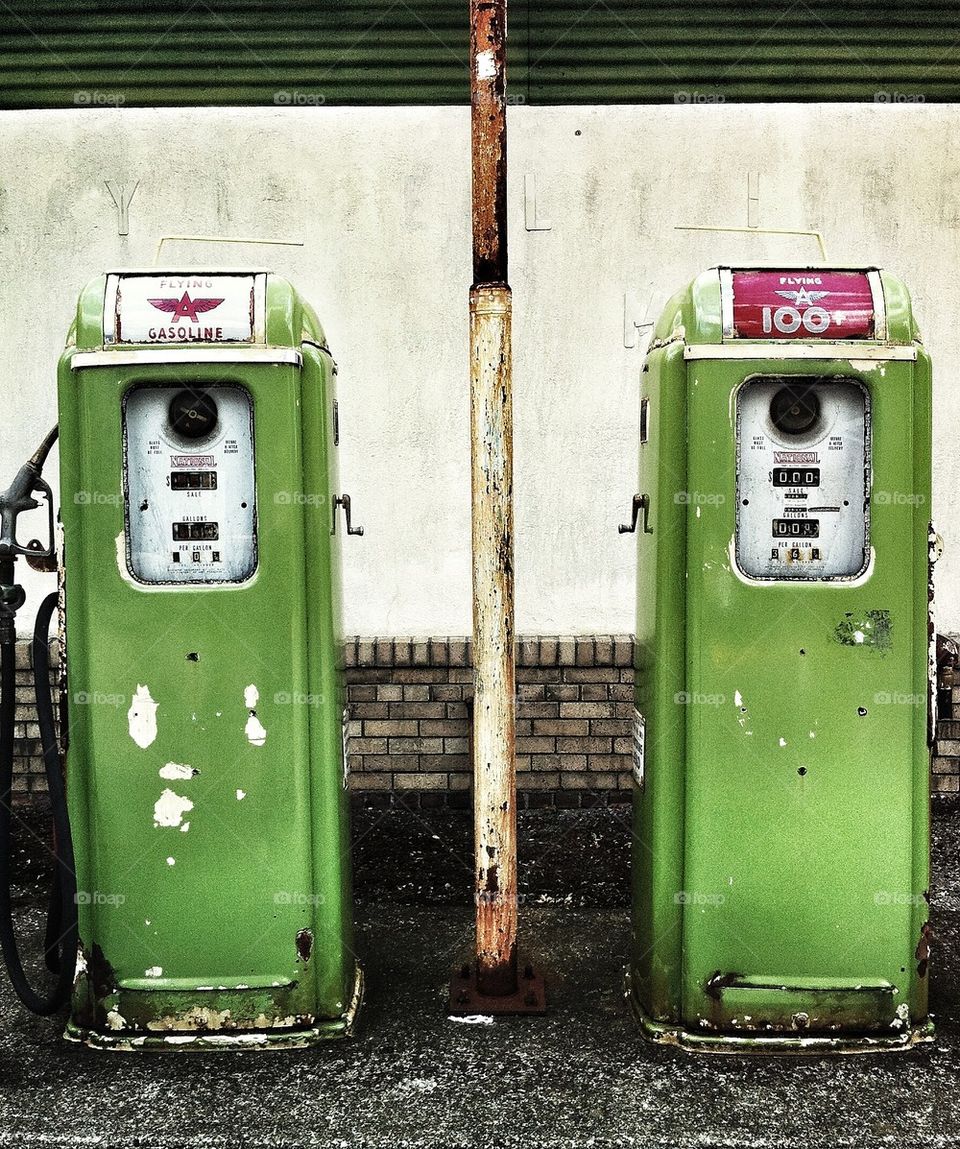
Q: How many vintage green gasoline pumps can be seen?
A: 2